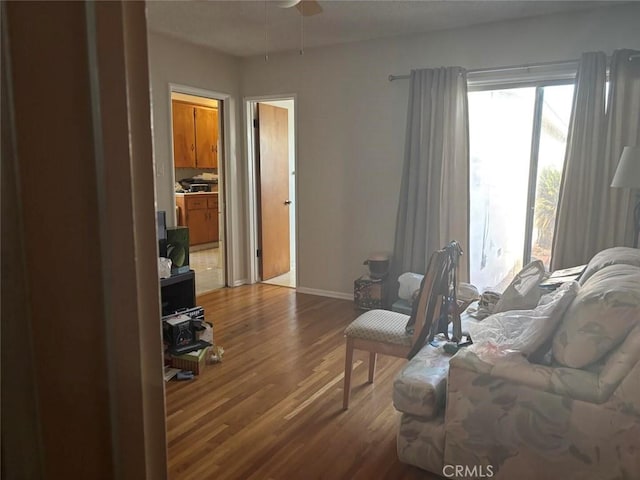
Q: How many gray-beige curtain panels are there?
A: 3